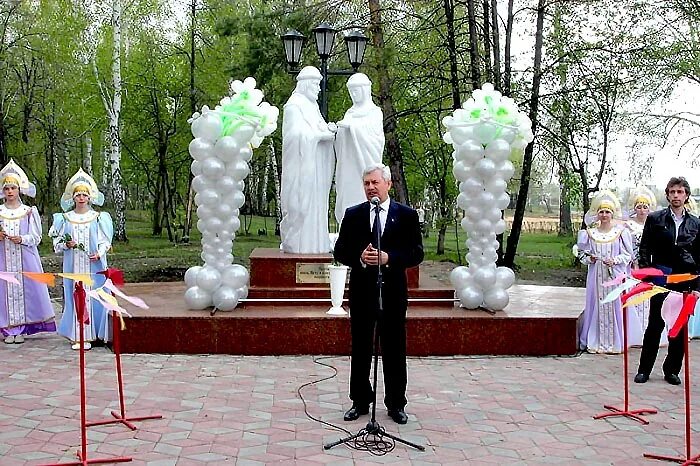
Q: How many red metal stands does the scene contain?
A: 4